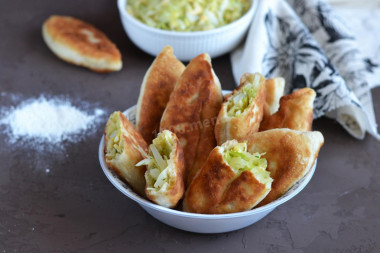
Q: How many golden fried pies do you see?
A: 10